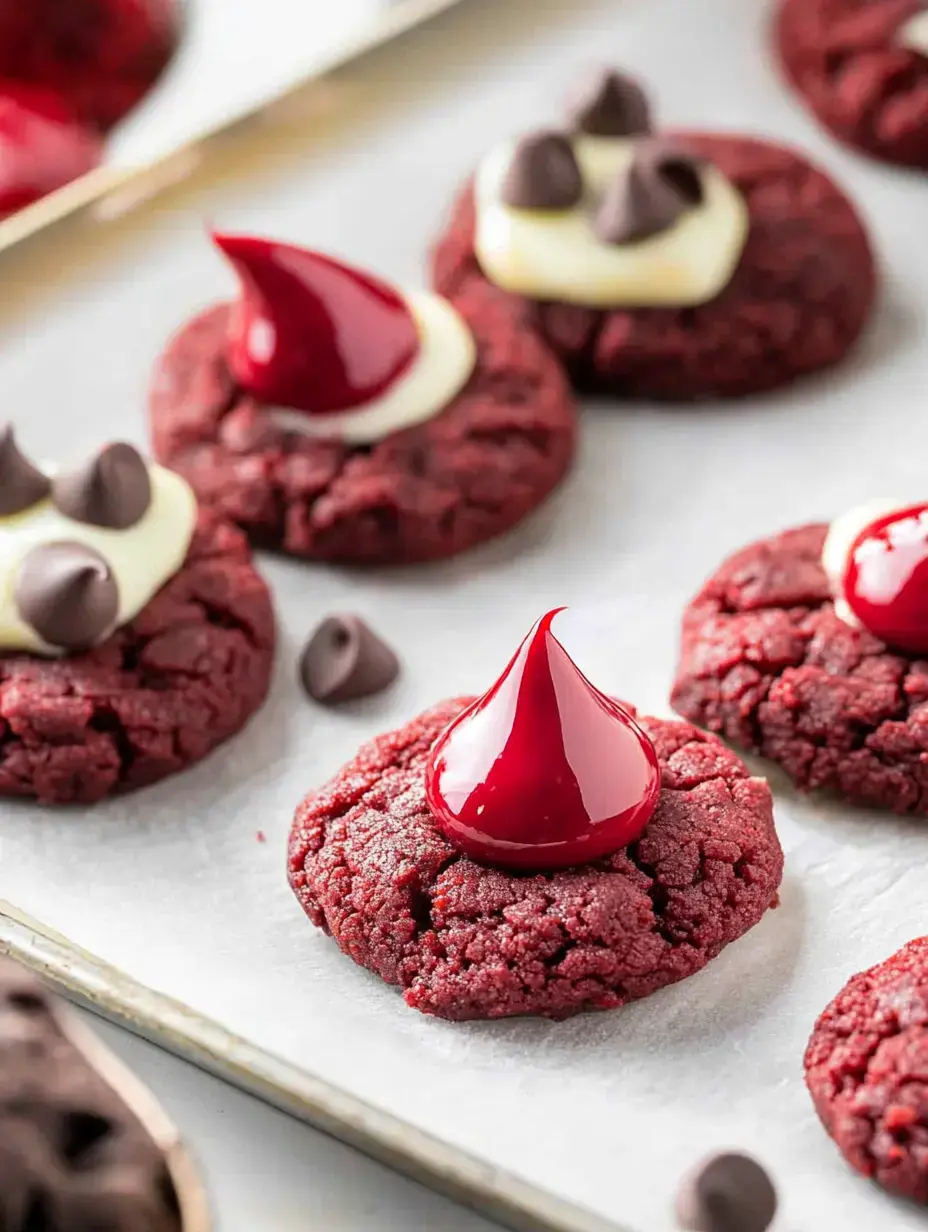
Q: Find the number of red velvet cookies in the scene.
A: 7